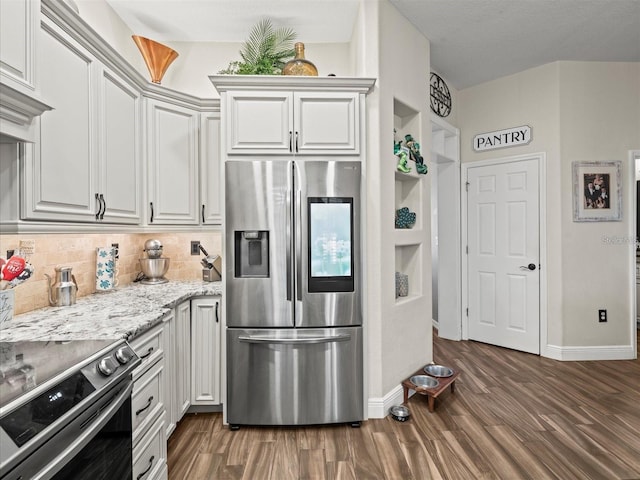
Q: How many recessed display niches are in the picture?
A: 3